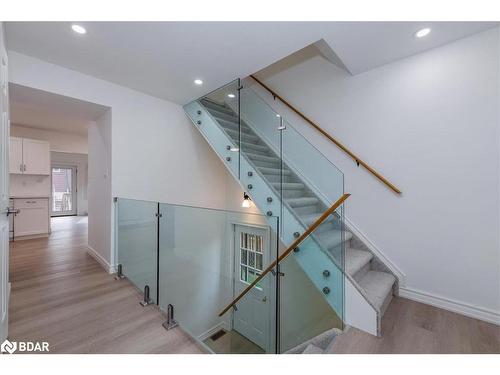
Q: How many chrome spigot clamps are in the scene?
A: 3